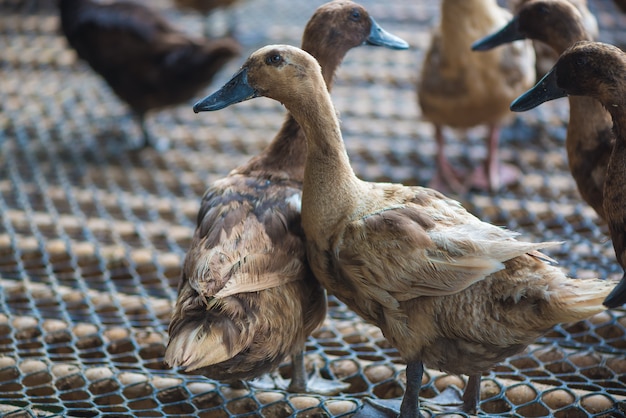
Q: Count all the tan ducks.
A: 2